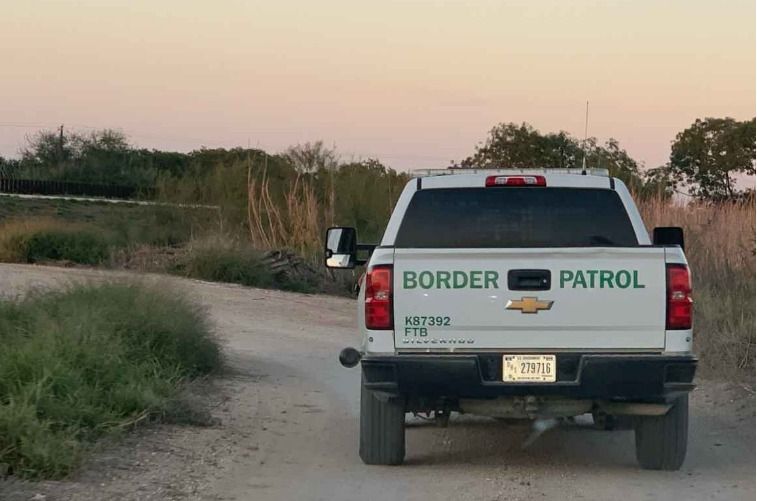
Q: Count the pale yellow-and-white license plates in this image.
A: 1